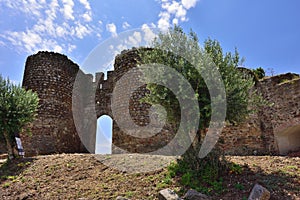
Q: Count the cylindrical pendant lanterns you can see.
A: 0